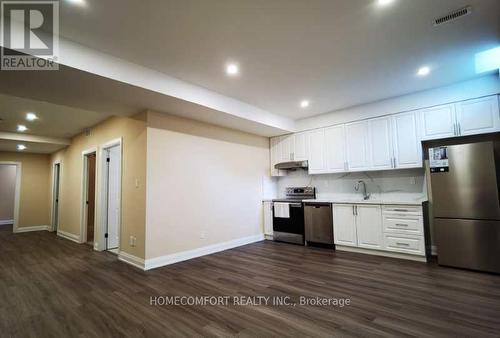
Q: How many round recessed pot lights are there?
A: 8